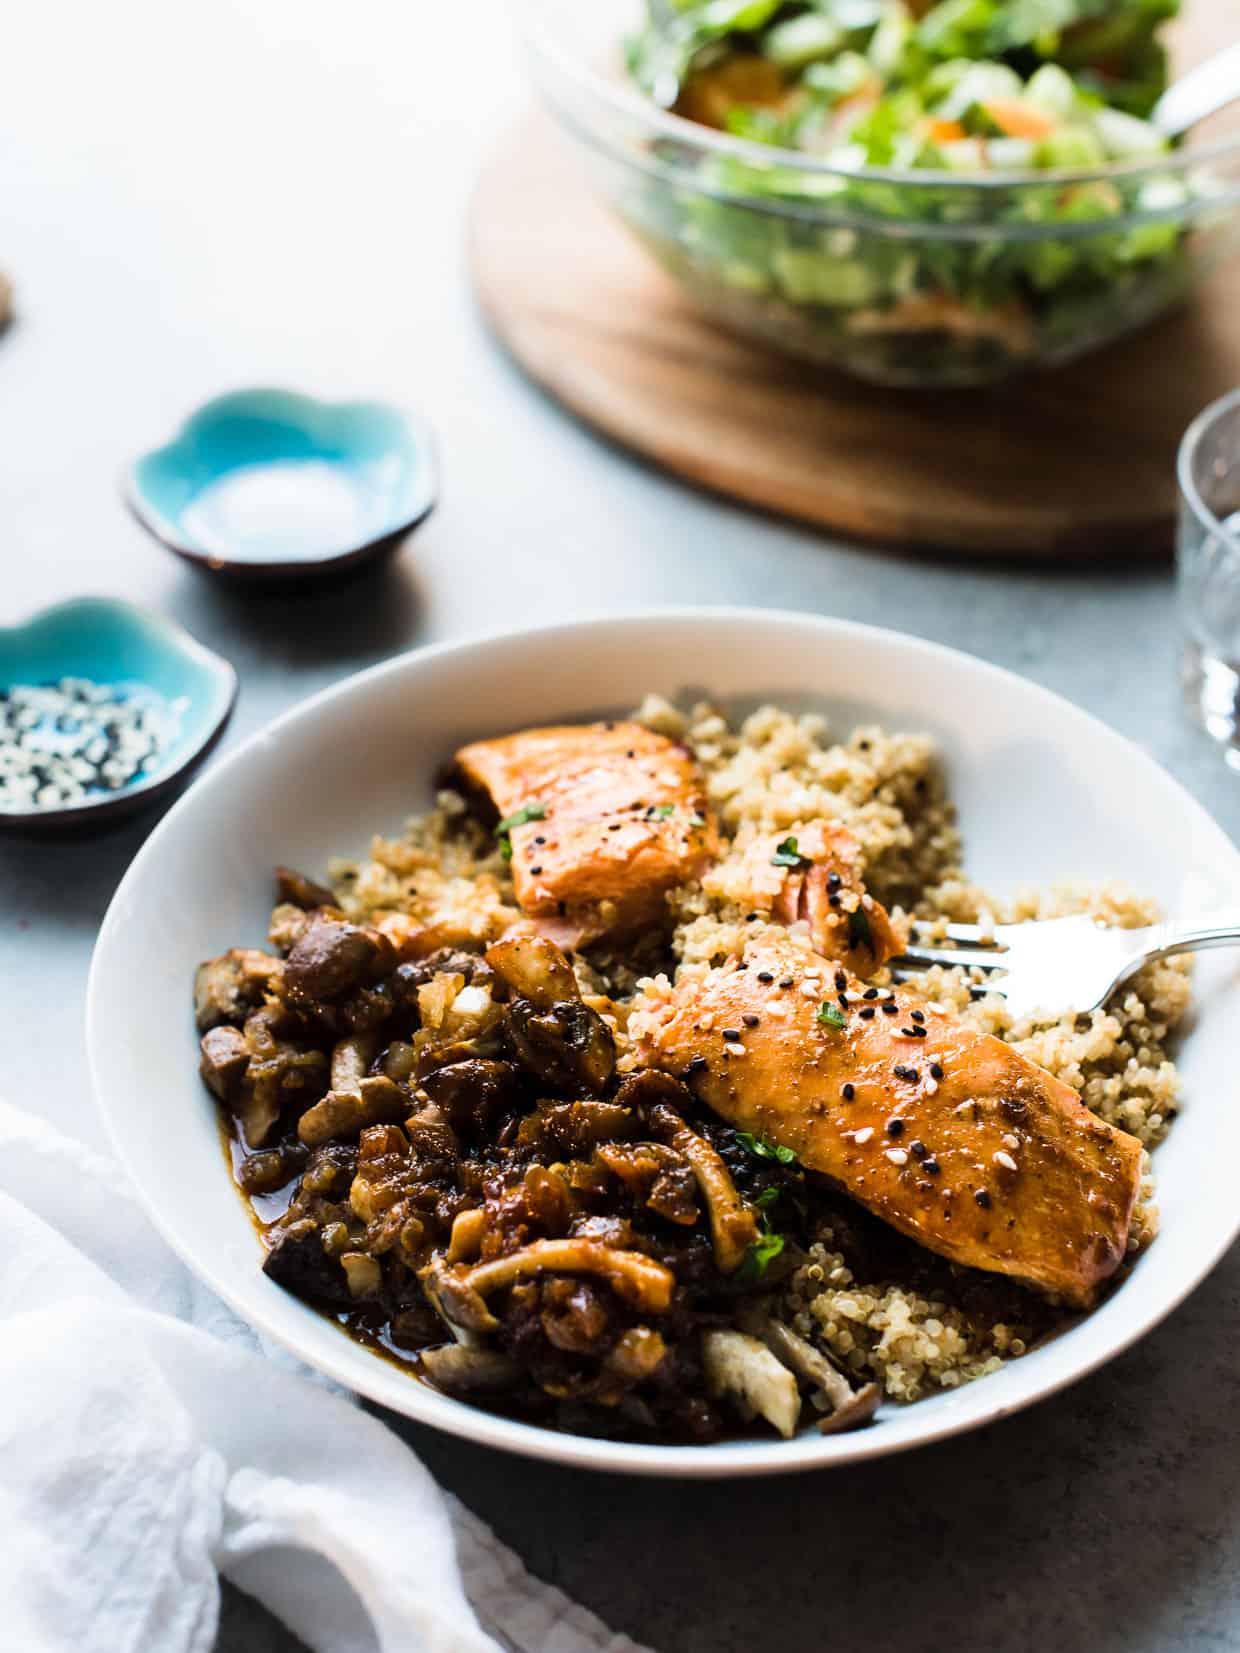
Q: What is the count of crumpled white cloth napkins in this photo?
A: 1